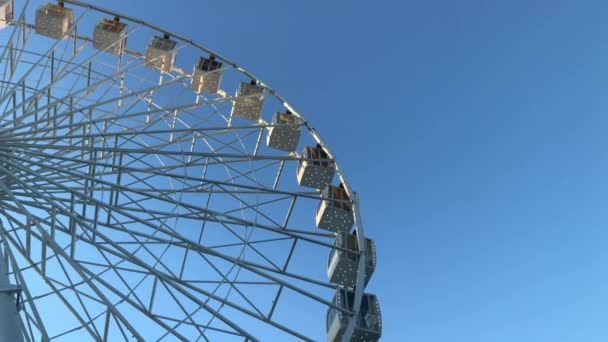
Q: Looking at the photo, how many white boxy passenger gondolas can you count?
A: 11